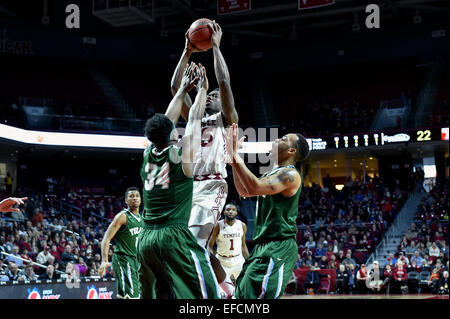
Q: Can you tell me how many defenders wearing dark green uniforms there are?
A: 3